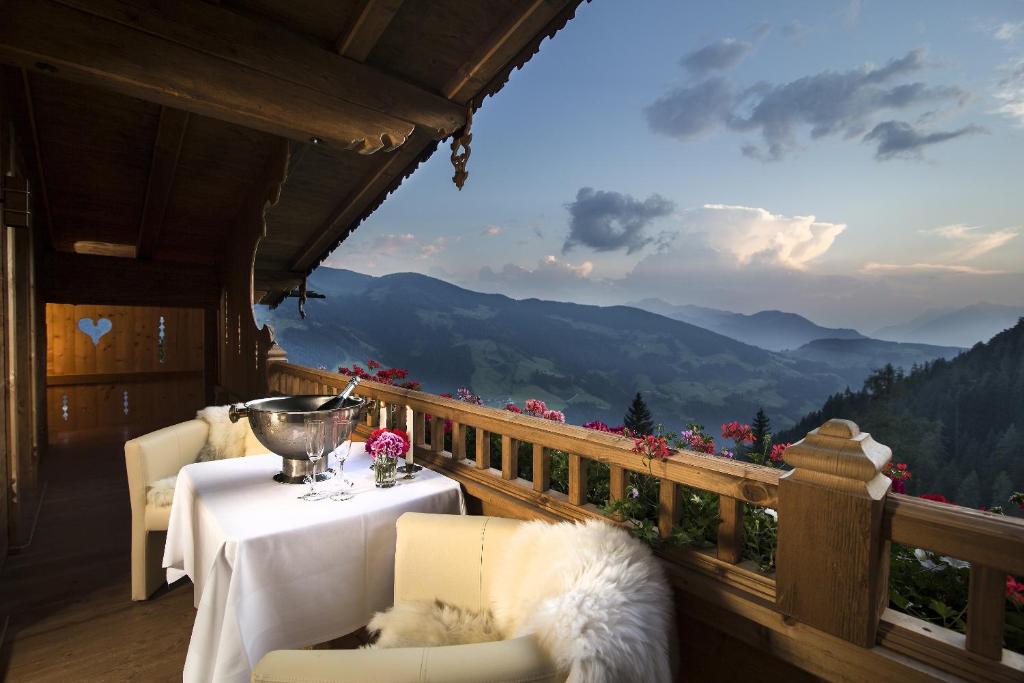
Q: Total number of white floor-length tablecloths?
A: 1